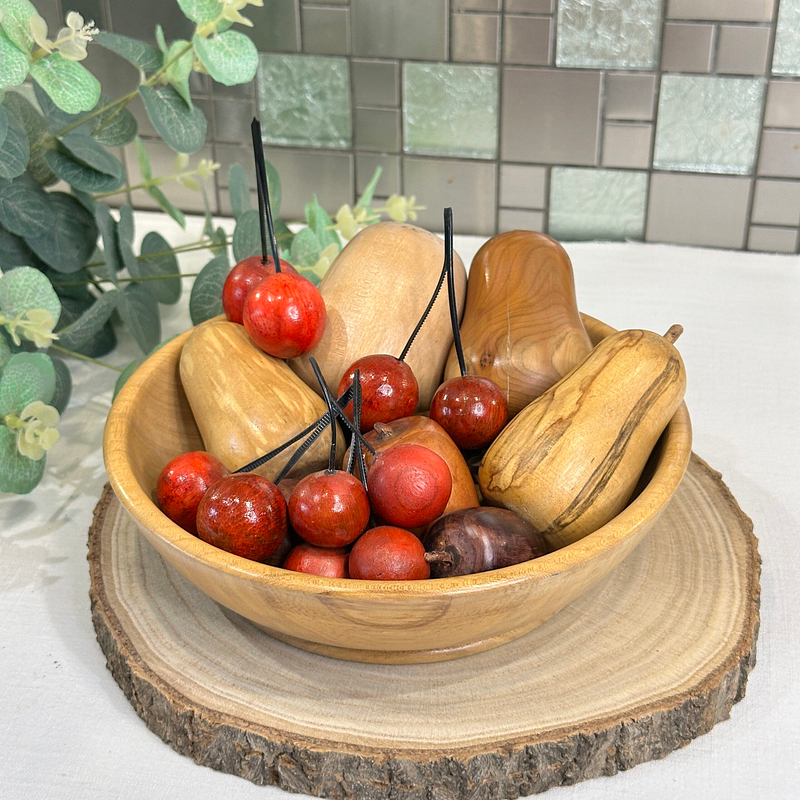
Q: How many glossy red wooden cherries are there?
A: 10